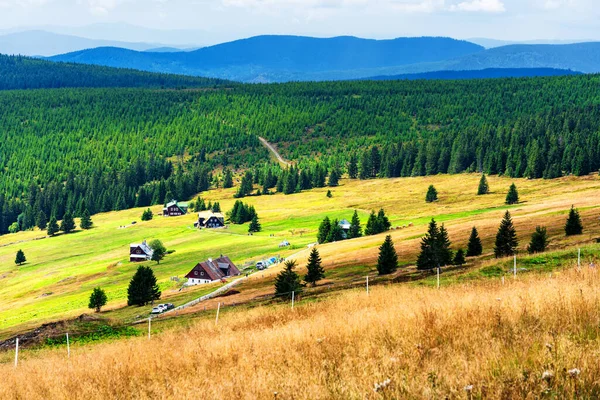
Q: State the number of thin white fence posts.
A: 9